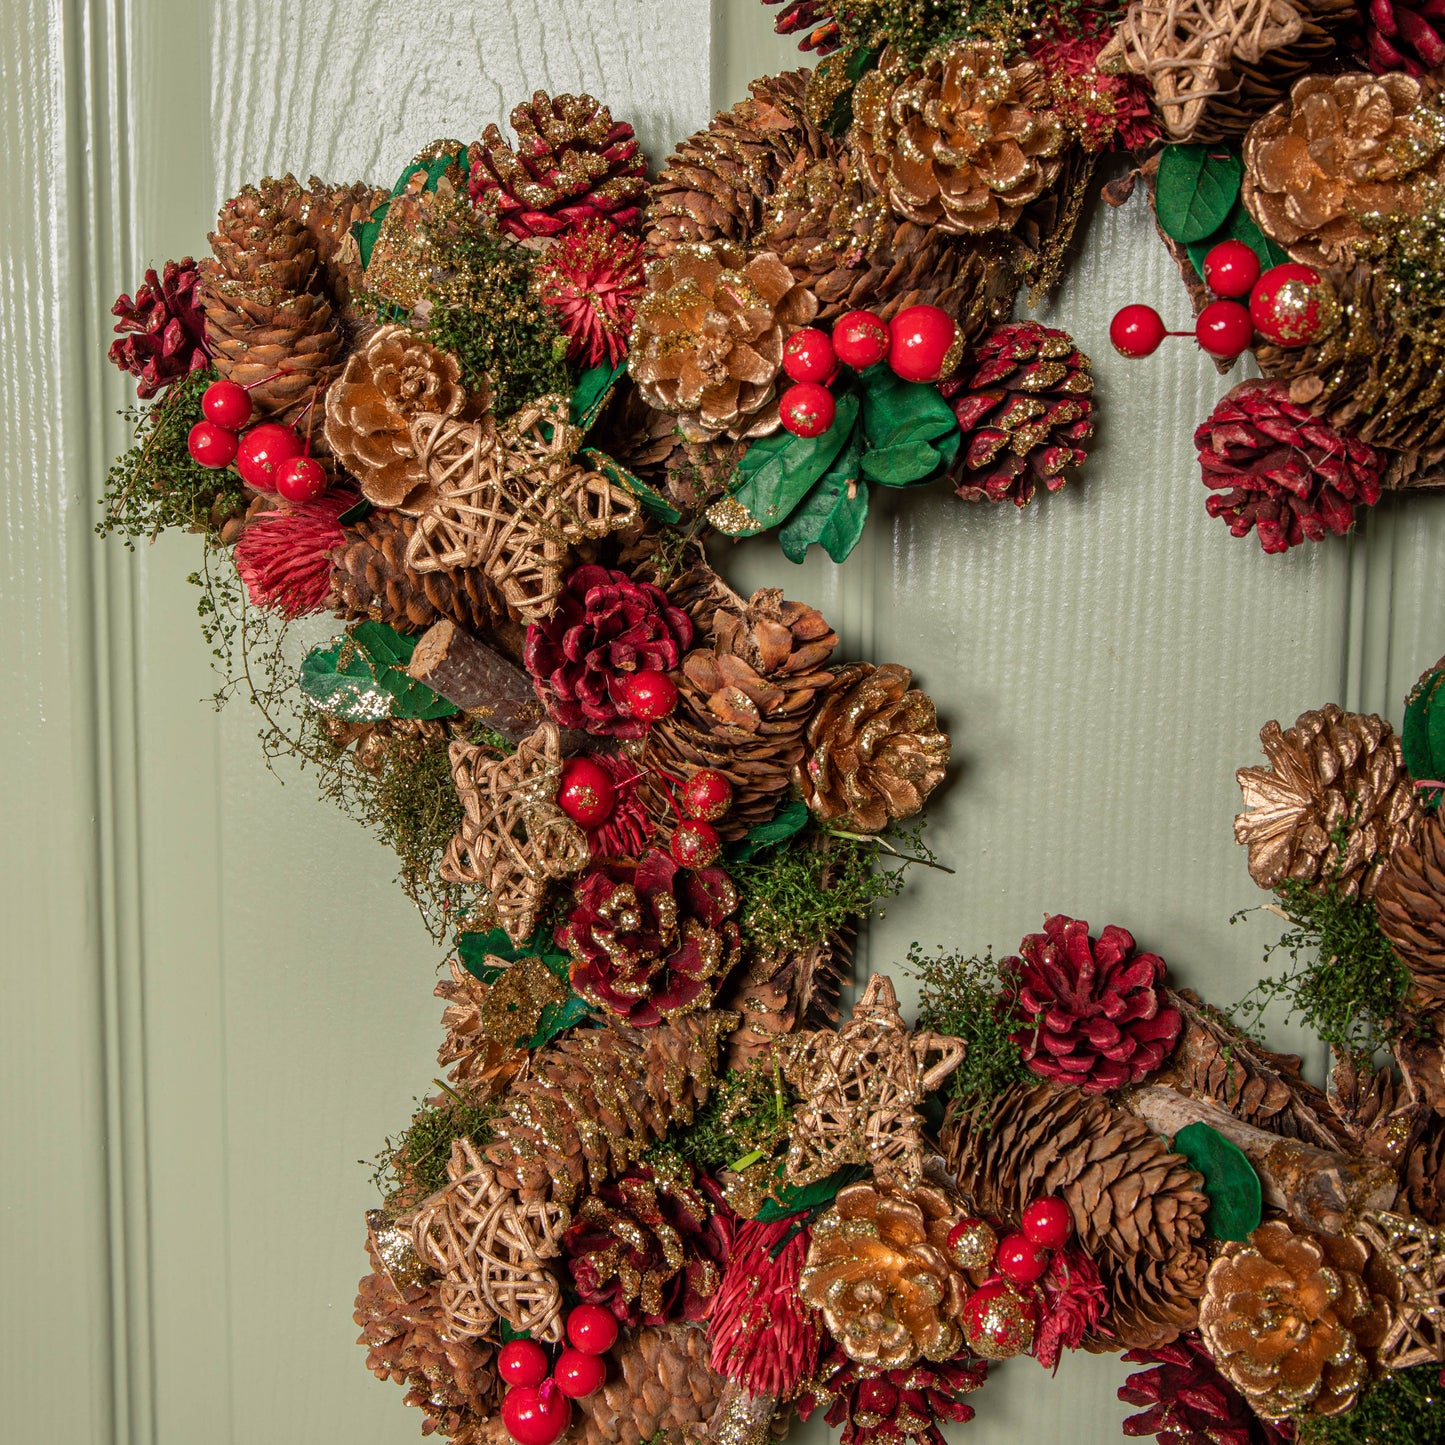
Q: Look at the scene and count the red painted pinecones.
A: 12